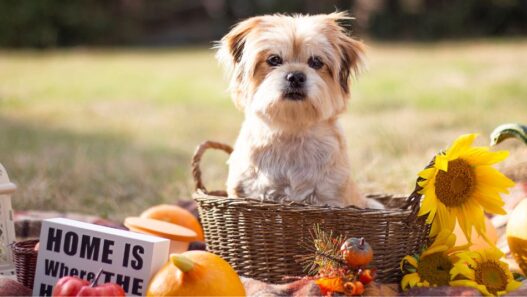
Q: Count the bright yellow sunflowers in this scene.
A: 3